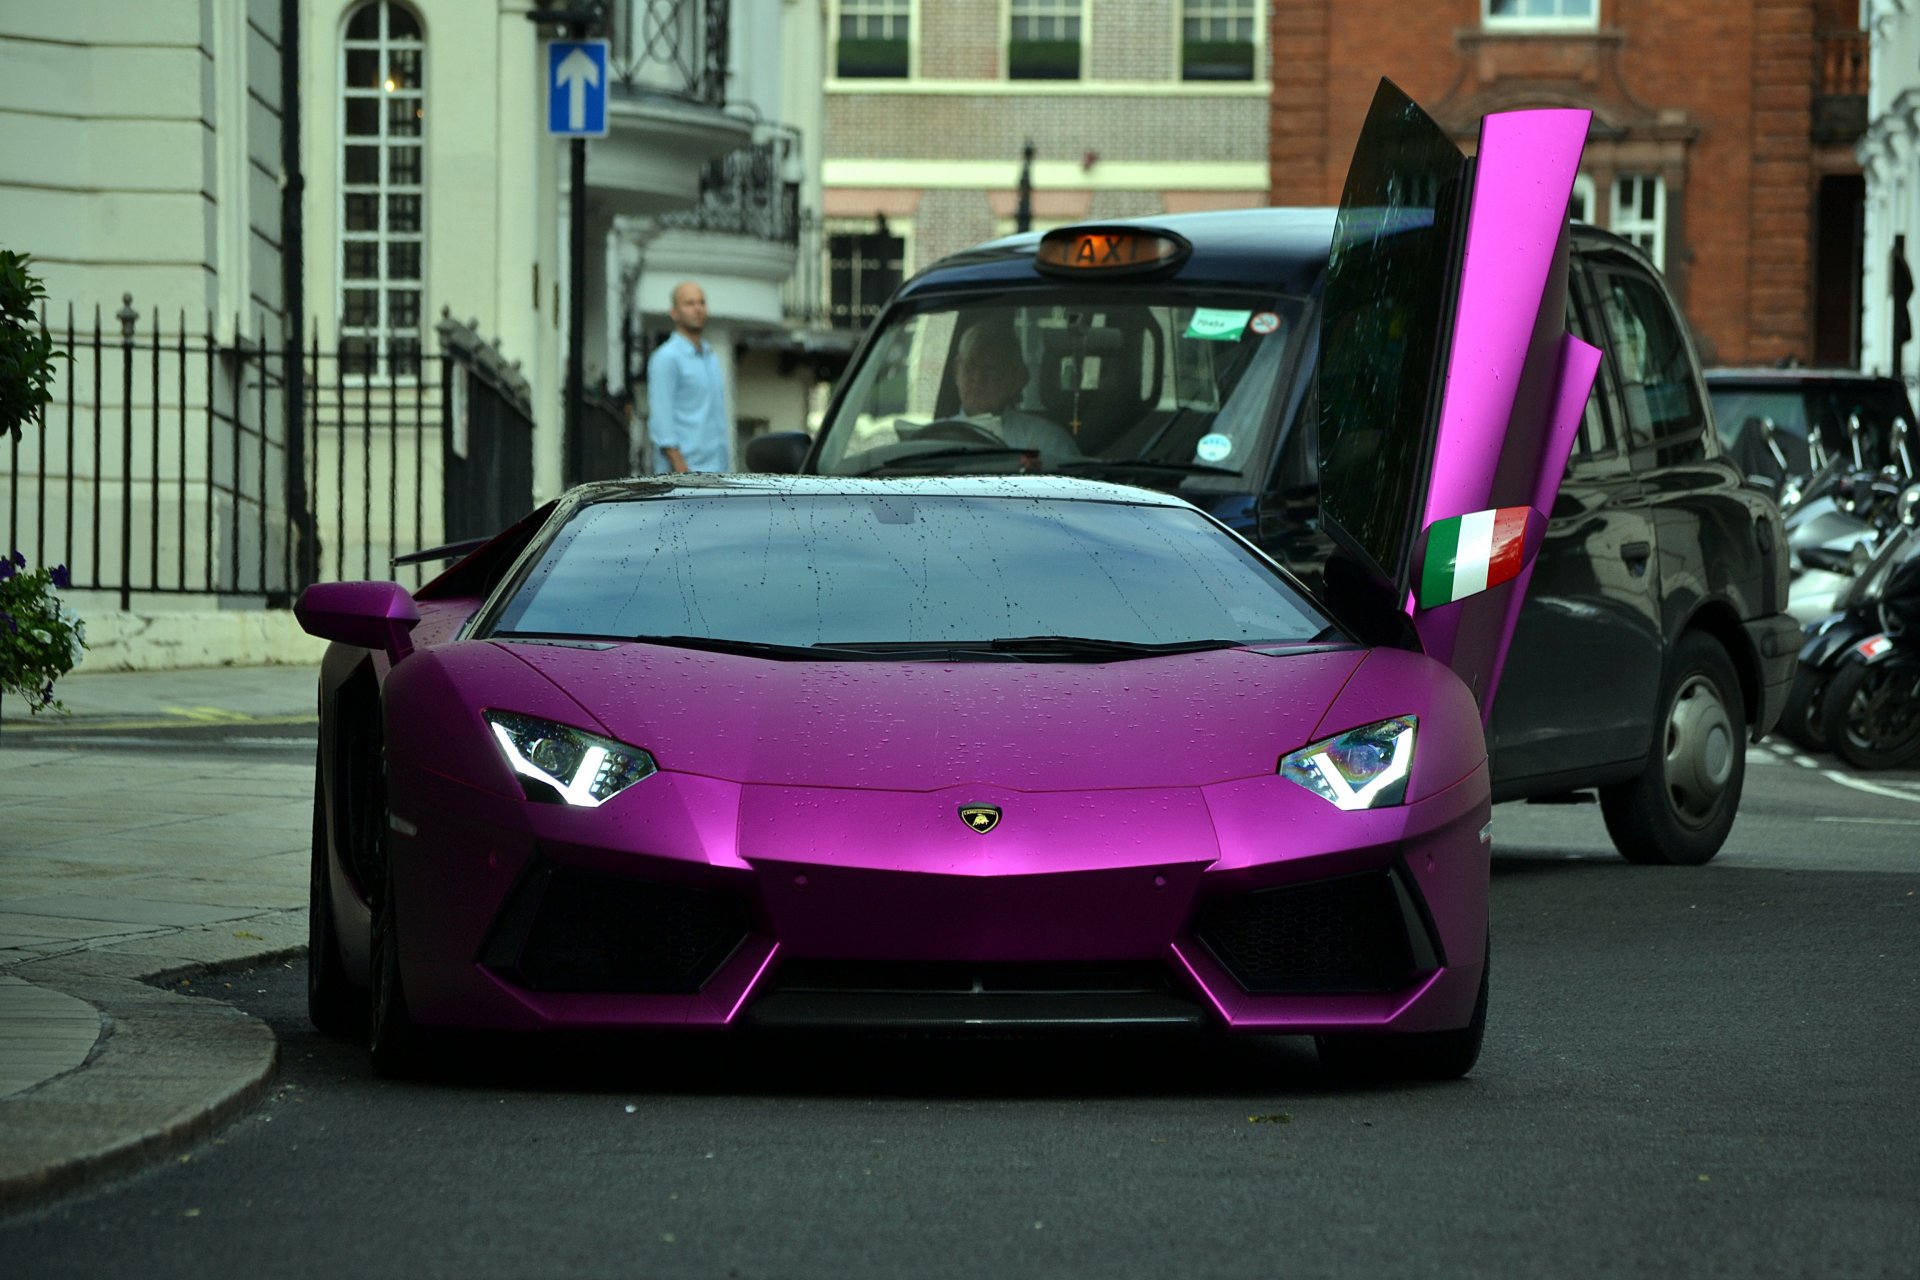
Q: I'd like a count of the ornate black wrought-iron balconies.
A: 2